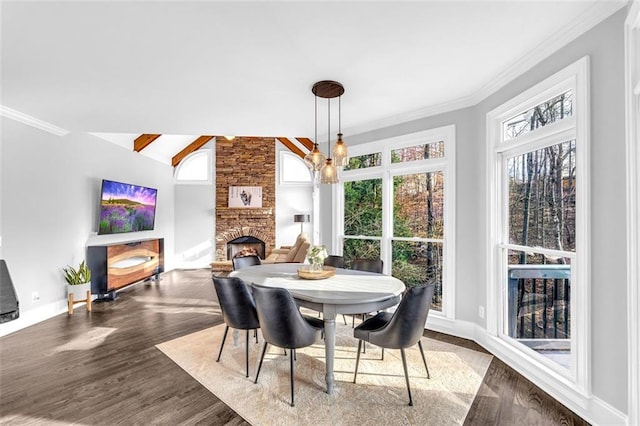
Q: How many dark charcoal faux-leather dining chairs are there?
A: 6